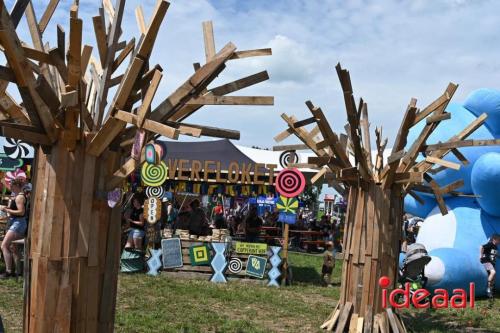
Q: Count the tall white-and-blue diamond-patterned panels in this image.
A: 3